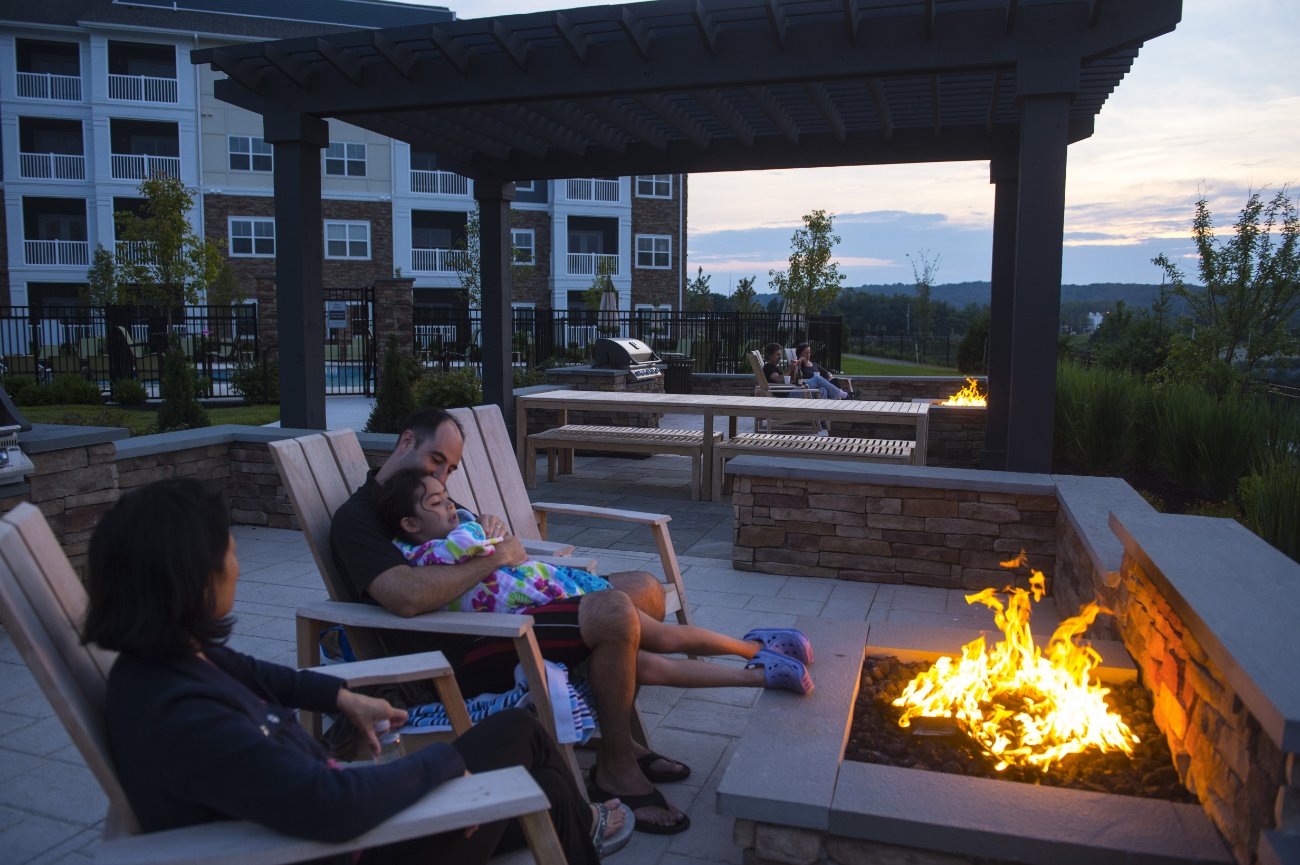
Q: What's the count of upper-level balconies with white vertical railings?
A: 10